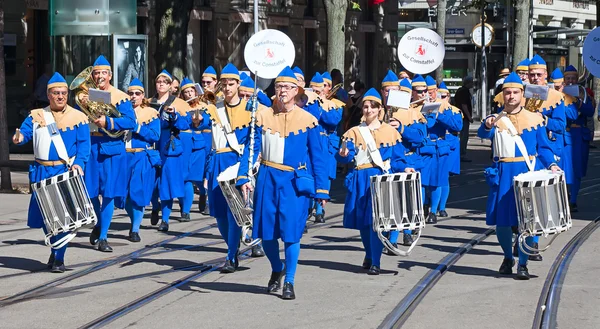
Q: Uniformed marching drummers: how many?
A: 4